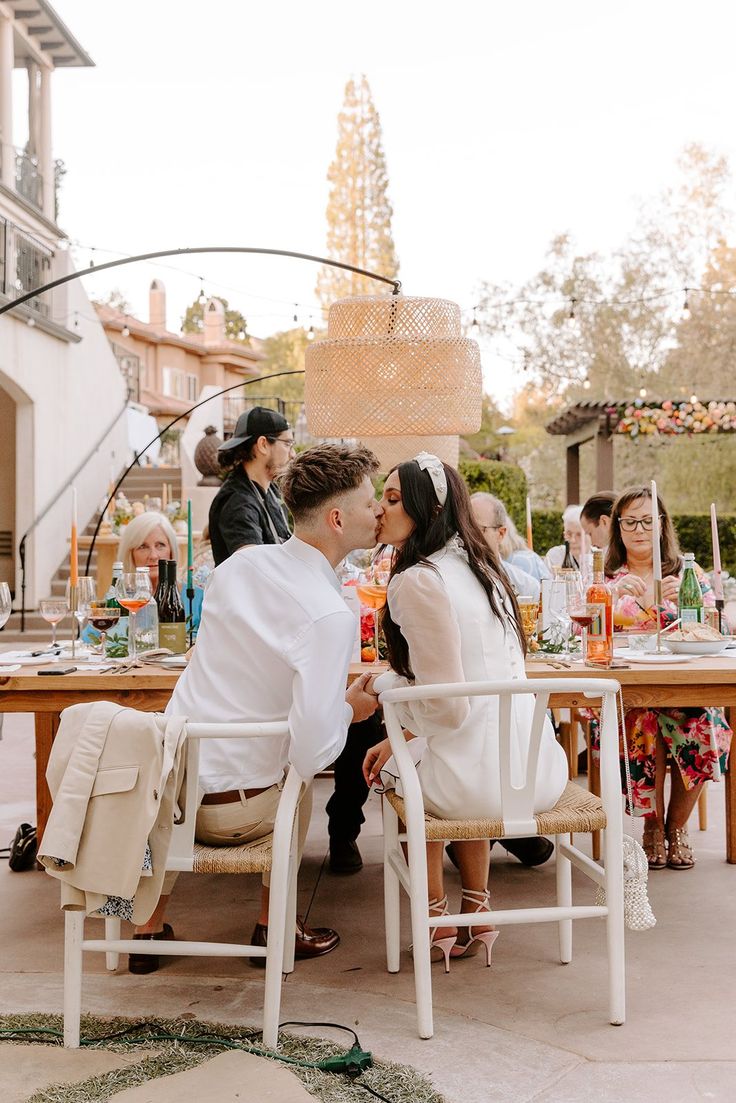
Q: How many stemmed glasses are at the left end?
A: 5